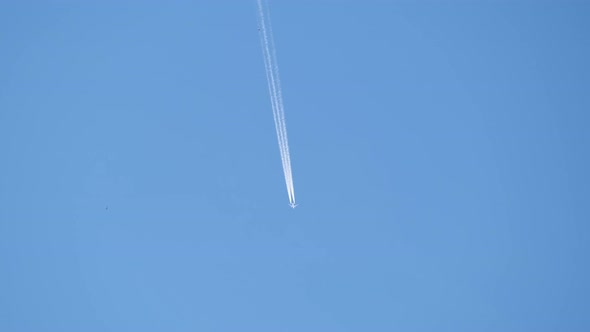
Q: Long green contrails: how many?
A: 0